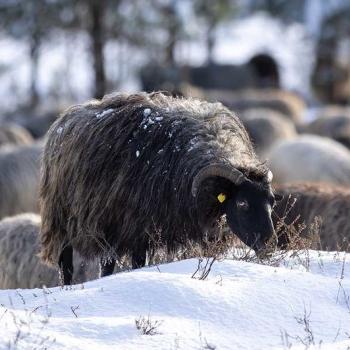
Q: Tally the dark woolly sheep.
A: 1